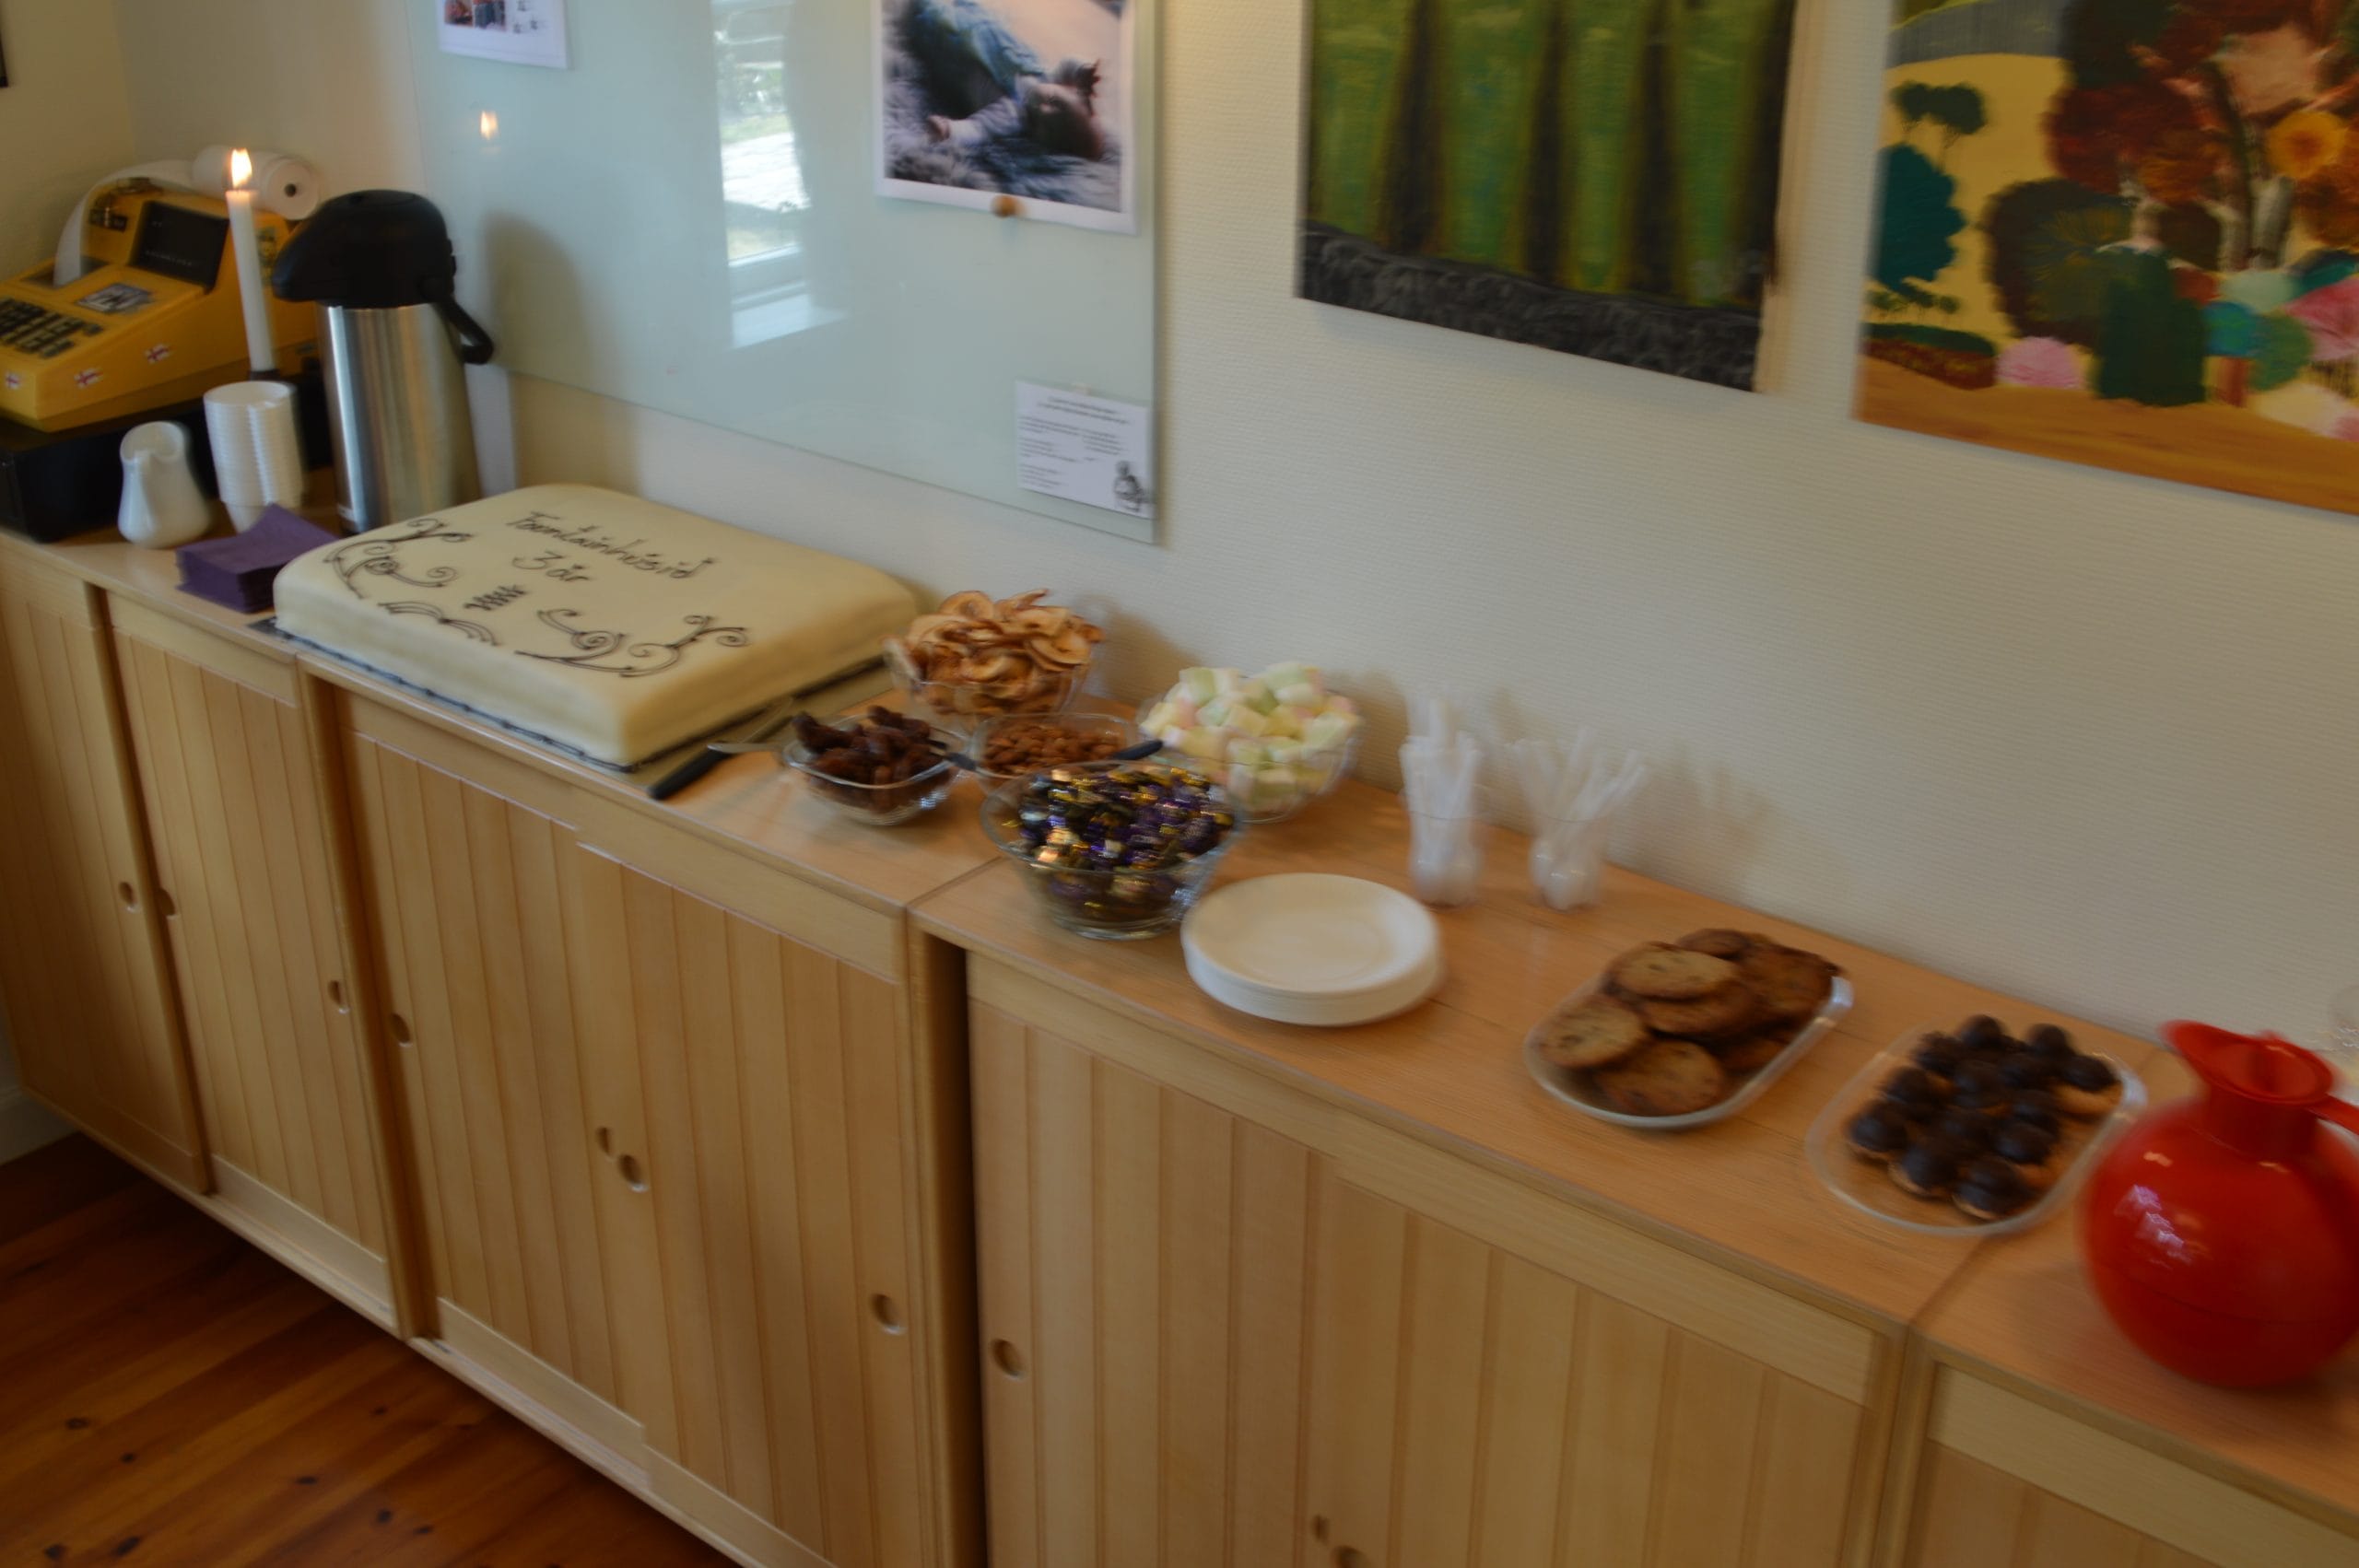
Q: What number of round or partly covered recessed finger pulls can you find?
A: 10